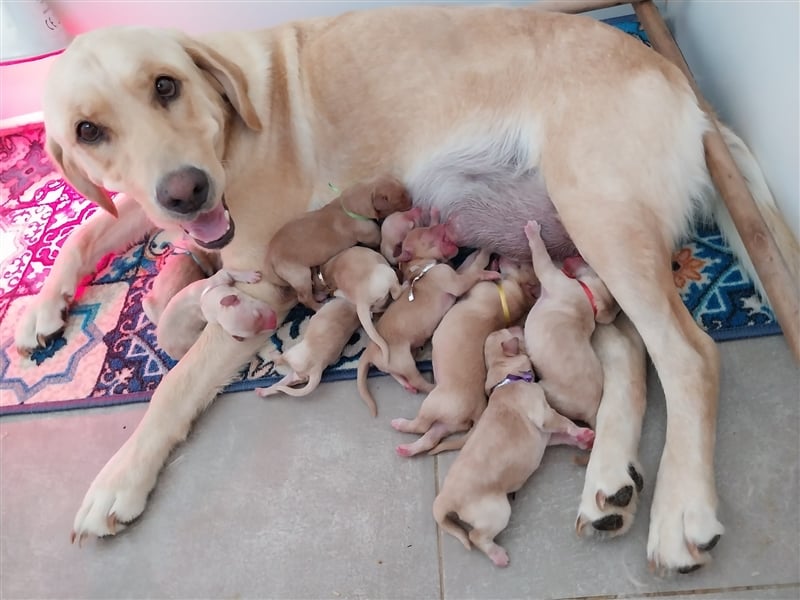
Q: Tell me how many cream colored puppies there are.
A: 10